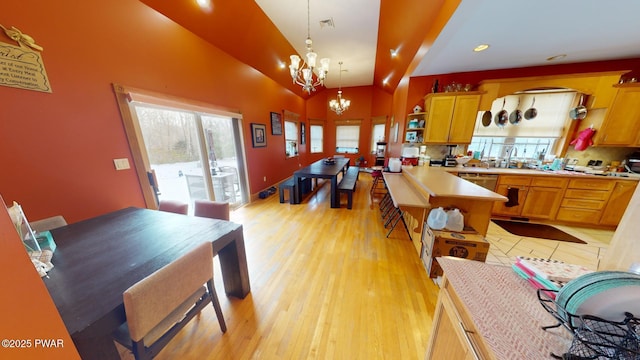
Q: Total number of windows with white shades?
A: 5